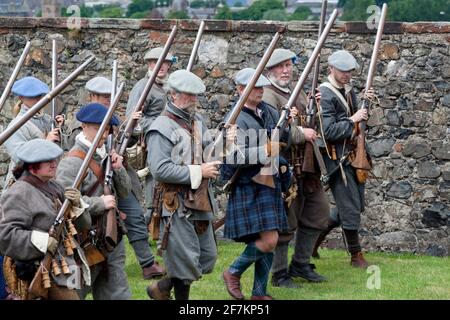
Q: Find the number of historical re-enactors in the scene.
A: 9